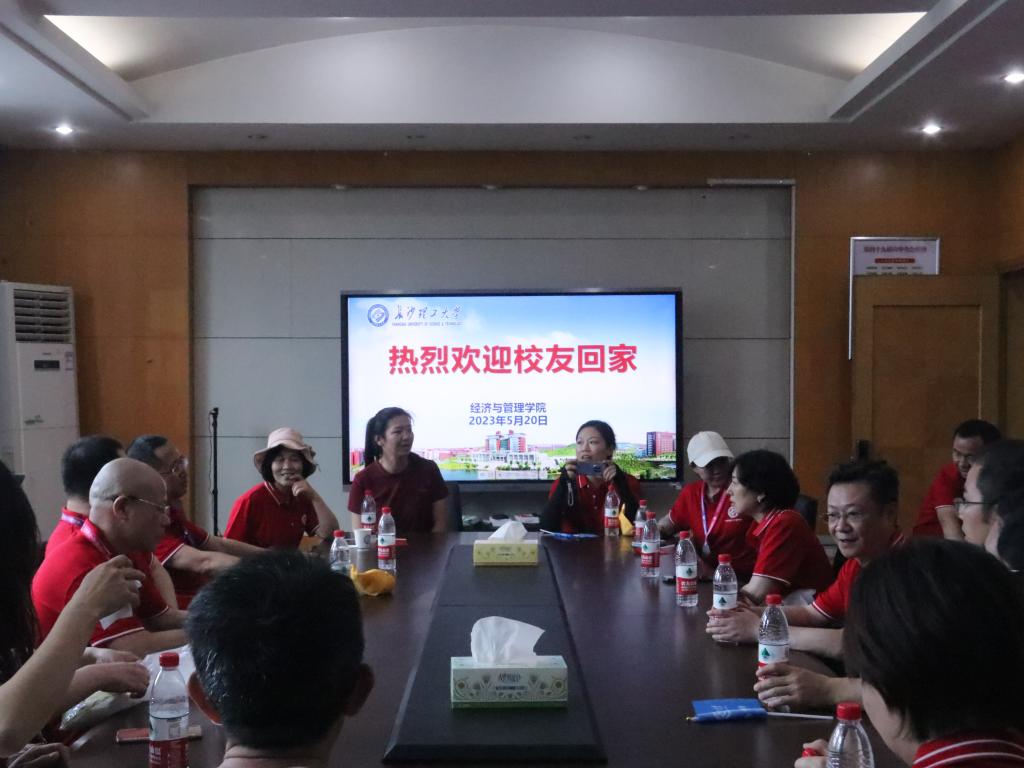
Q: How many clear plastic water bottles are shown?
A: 11